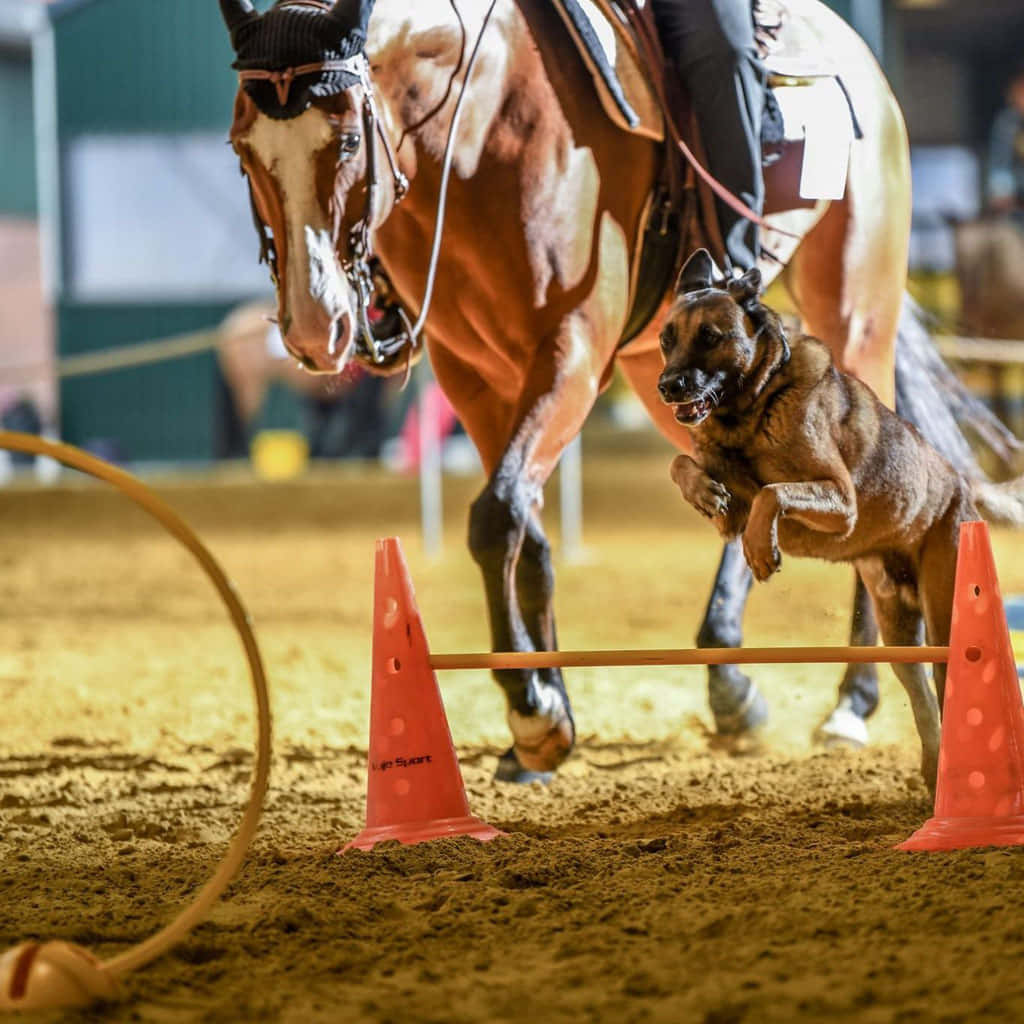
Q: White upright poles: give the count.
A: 2